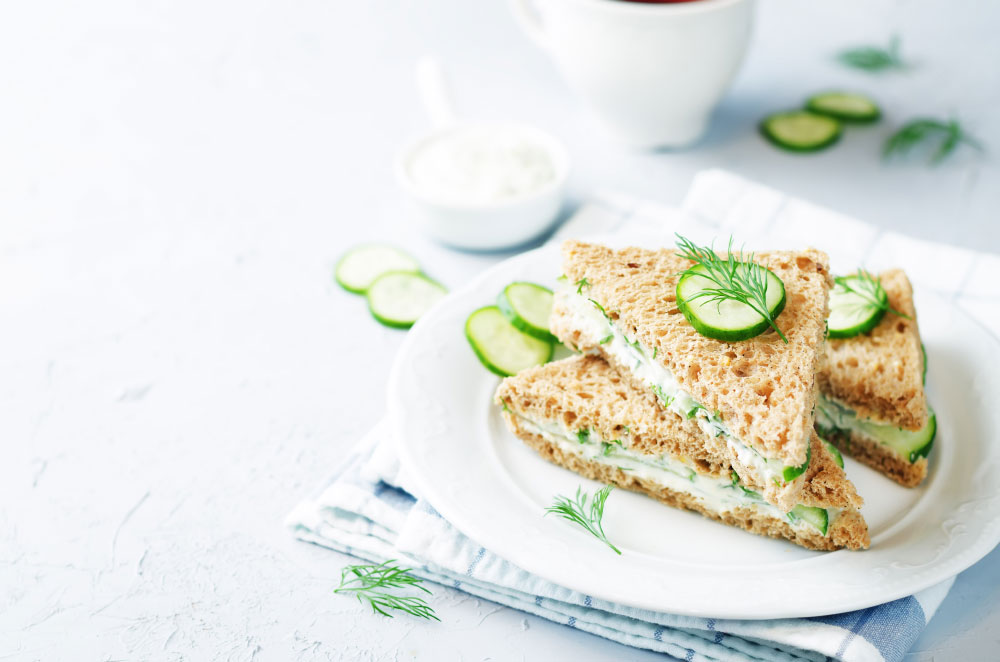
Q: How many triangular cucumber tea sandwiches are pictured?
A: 3